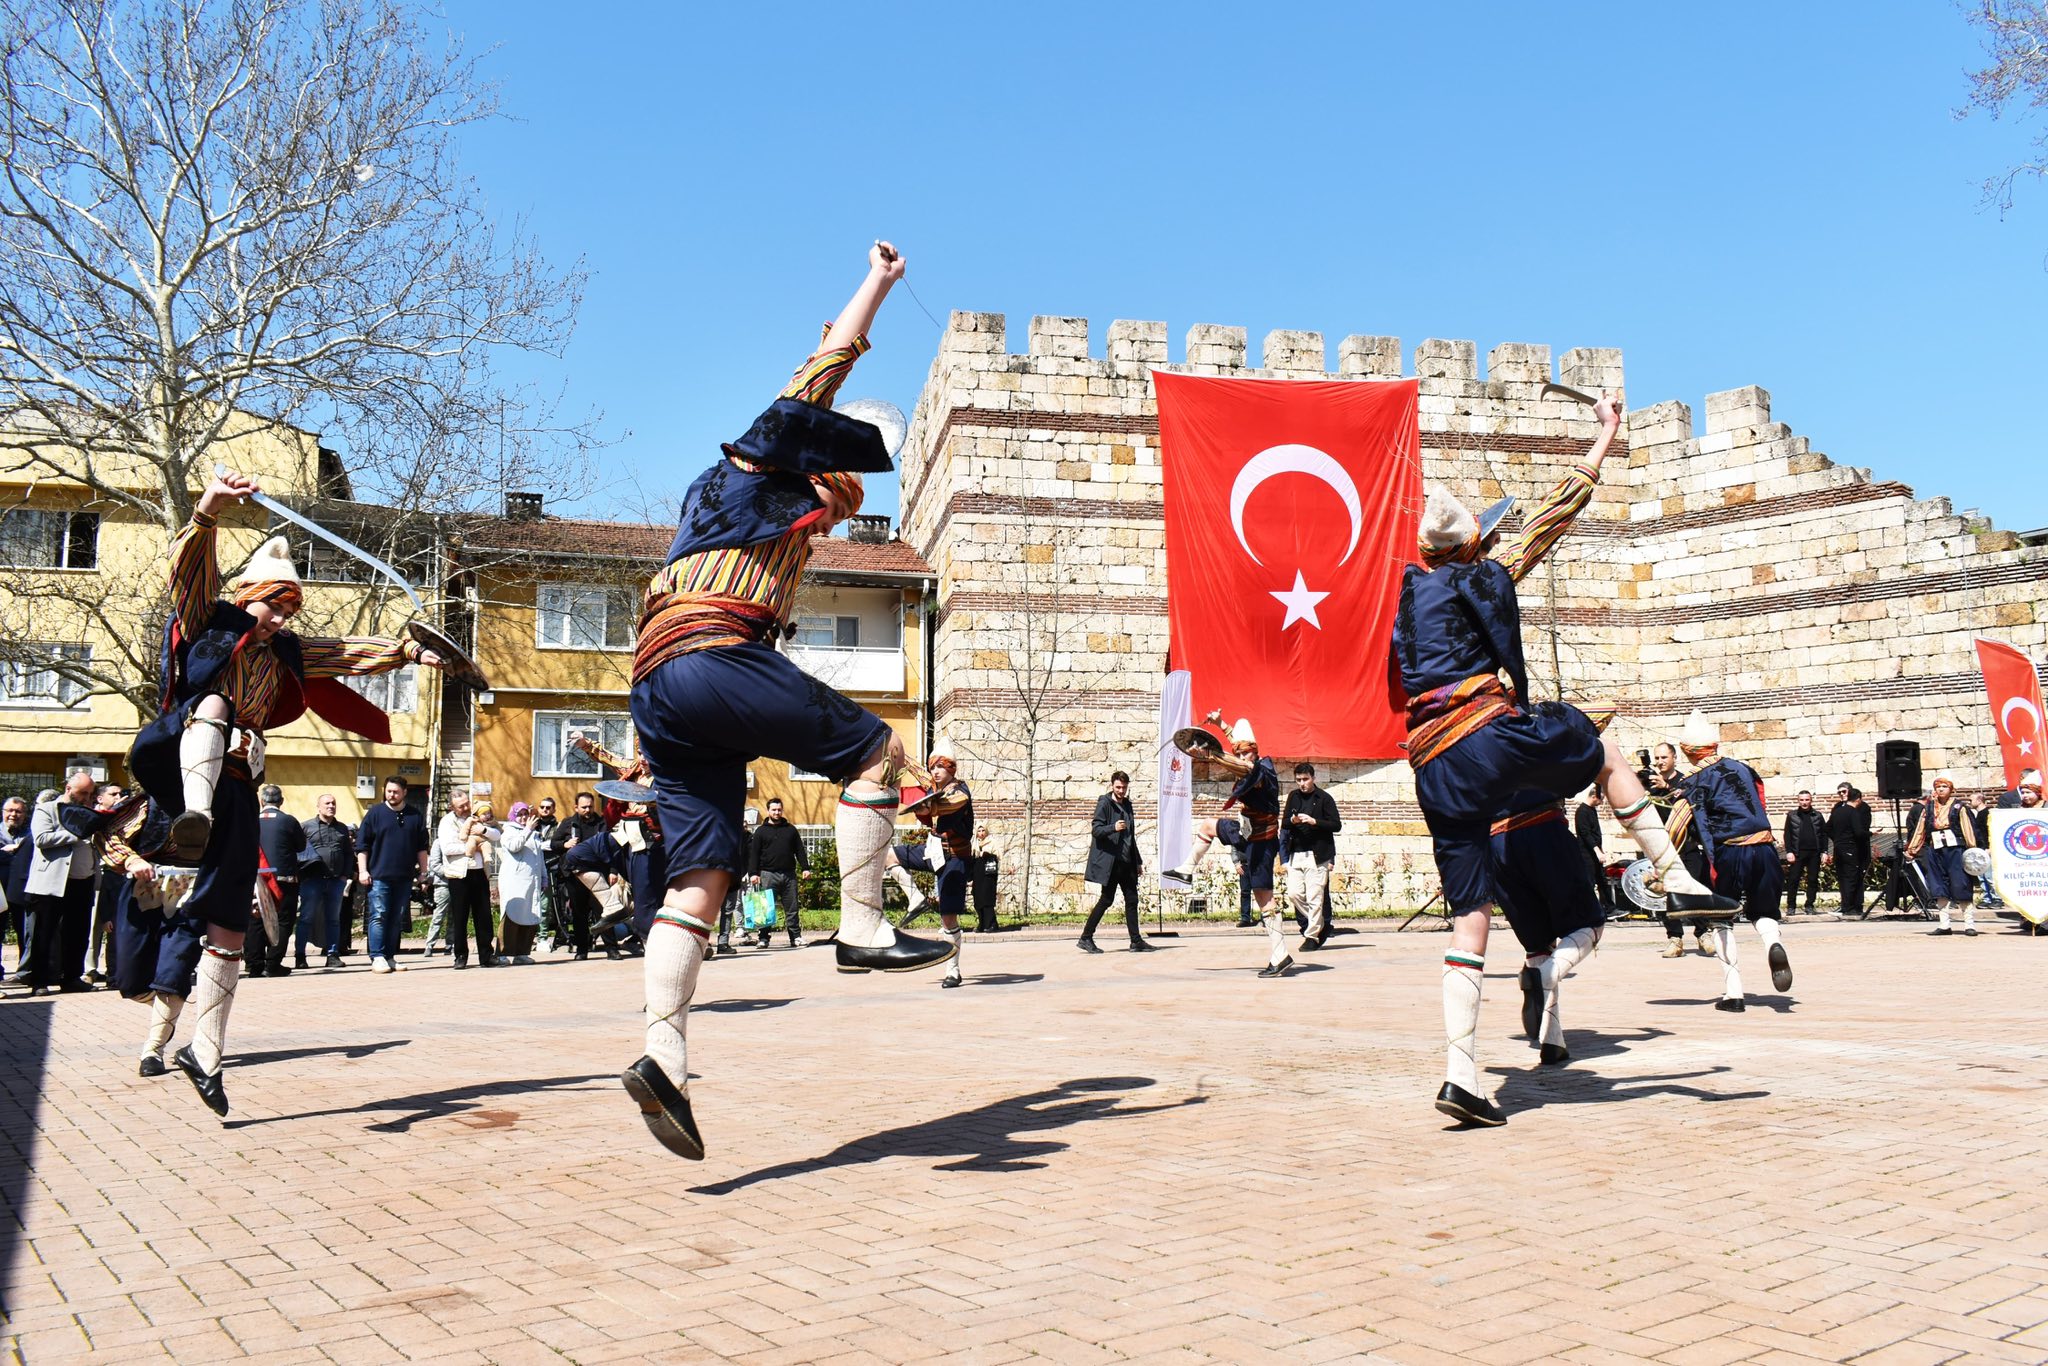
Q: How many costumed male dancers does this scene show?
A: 11